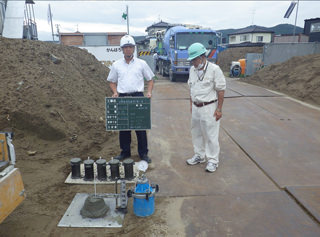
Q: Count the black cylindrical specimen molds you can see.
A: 5